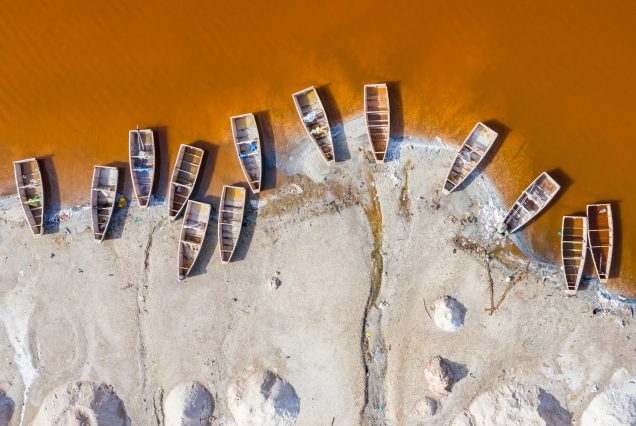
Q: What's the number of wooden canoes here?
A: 13